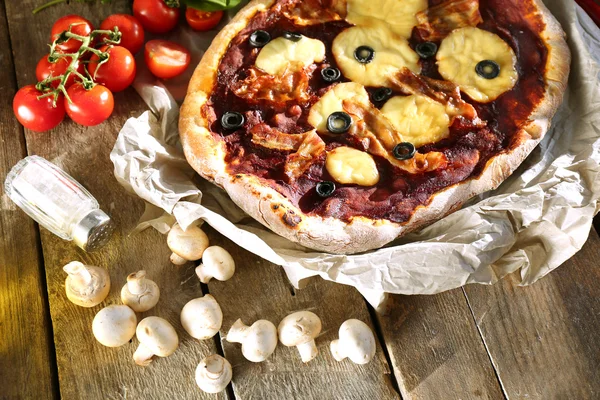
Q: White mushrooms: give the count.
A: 11